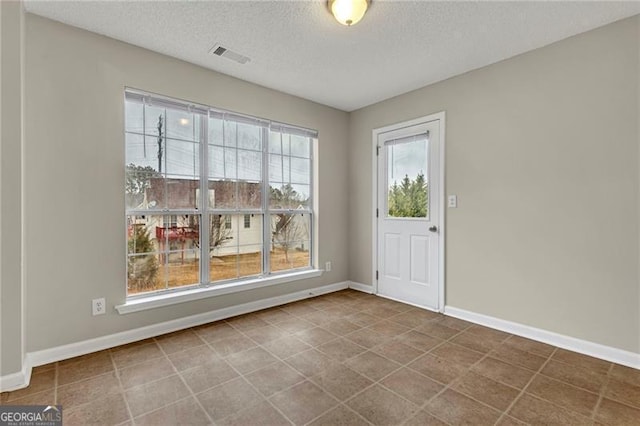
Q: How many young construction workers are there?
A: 0